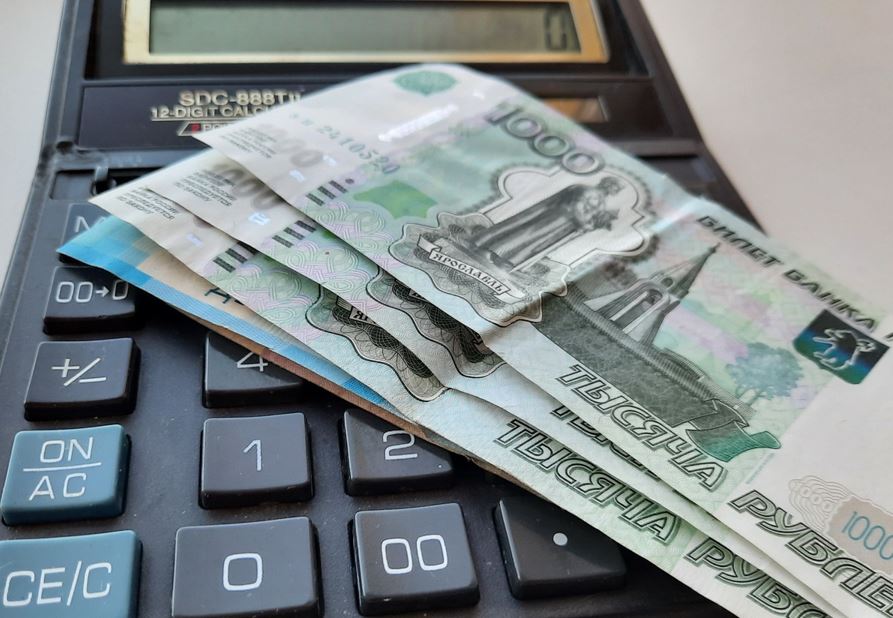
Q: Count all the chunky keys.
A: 11